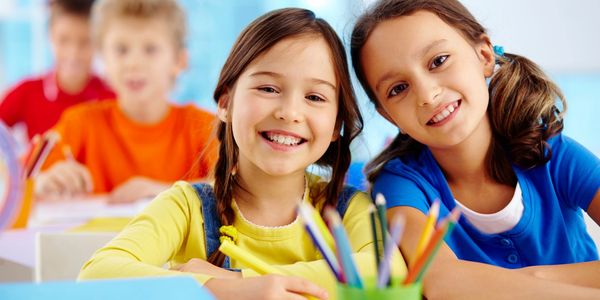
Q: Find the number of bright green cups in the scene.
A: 1